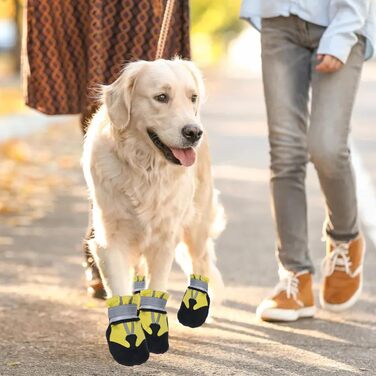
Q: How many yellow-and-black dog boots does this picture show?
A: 4